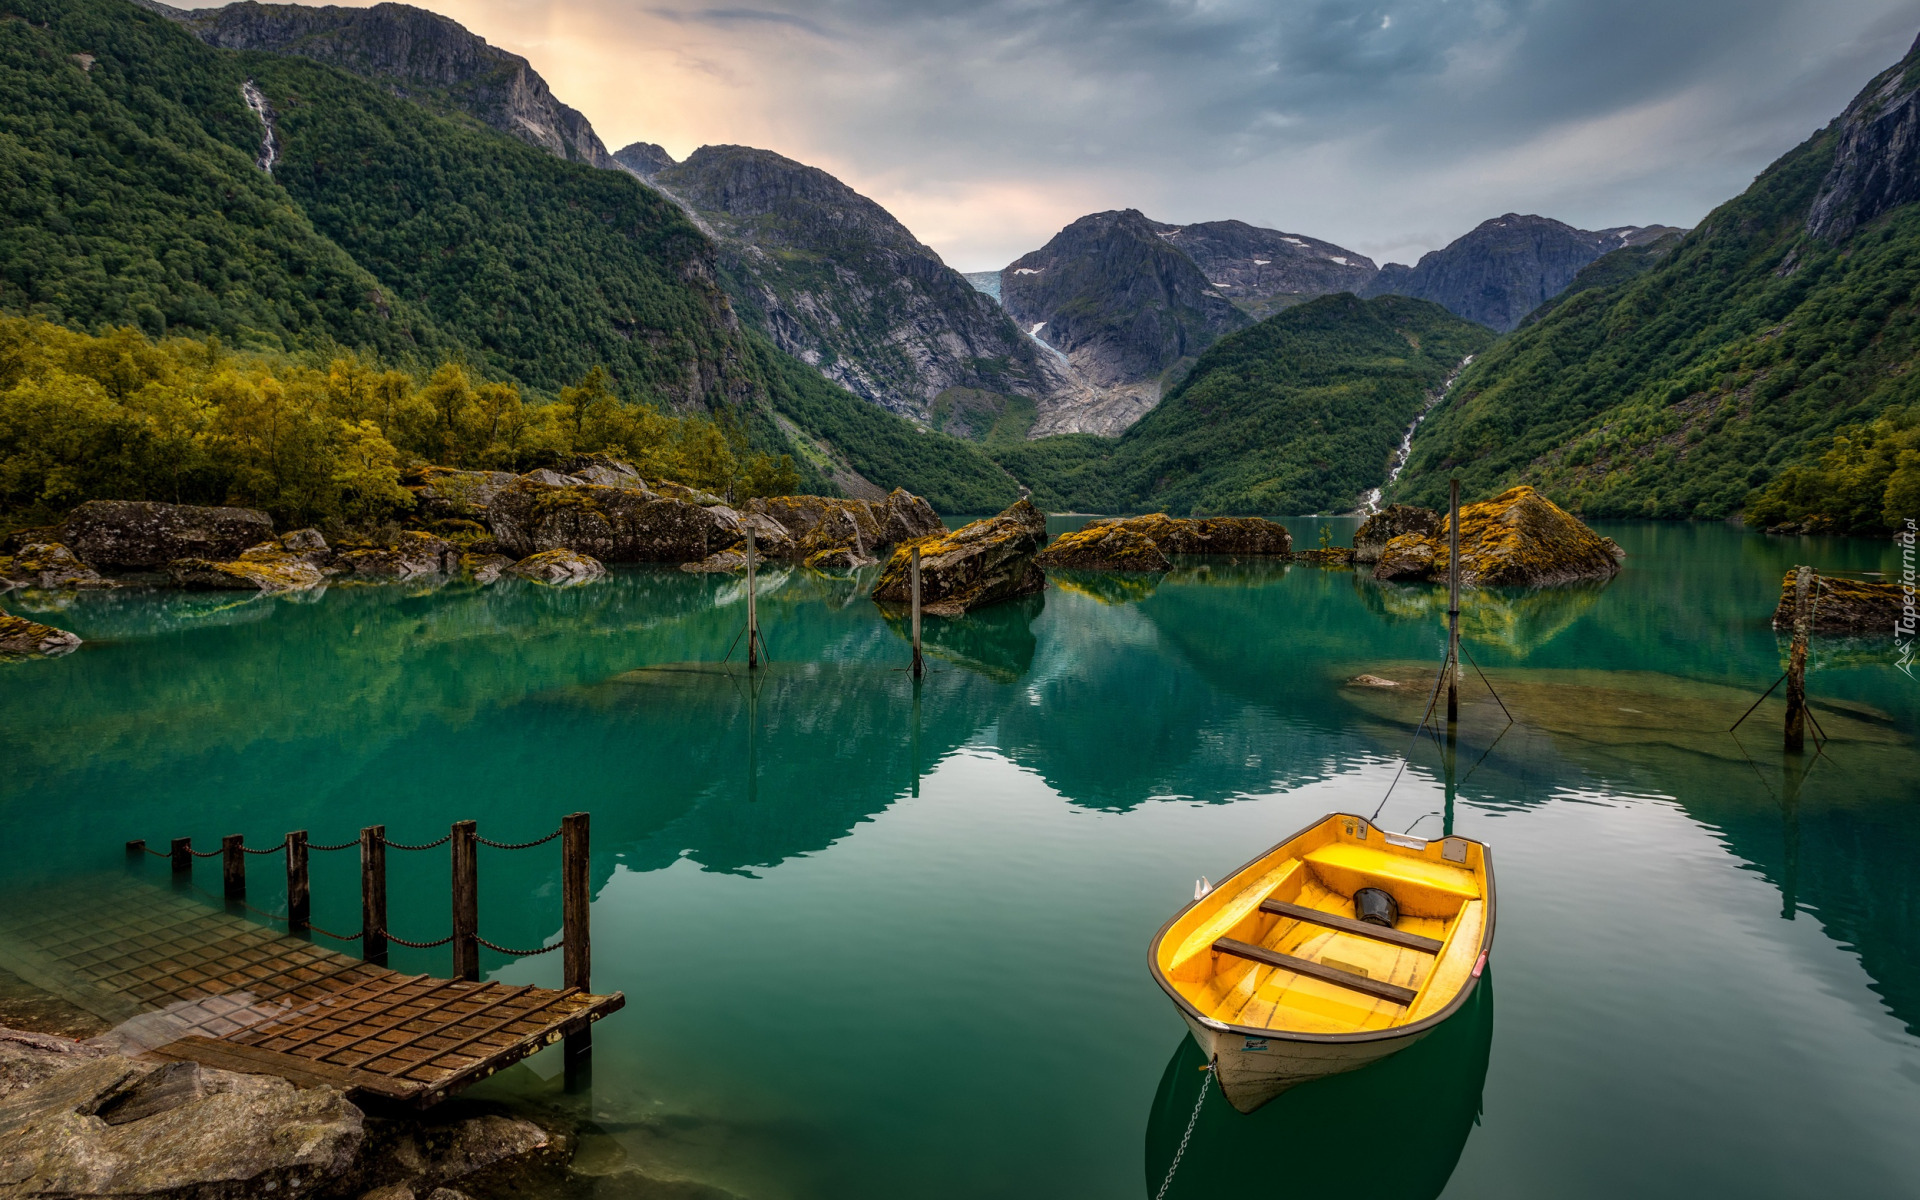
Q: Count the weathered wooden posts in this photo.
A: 11